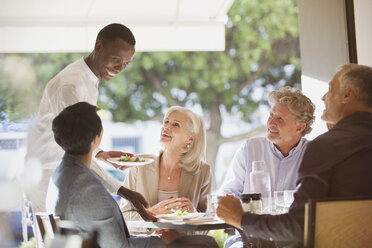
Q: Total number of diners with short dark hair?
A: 1